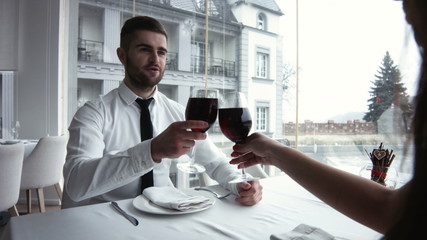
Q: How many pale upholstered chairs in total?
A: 2